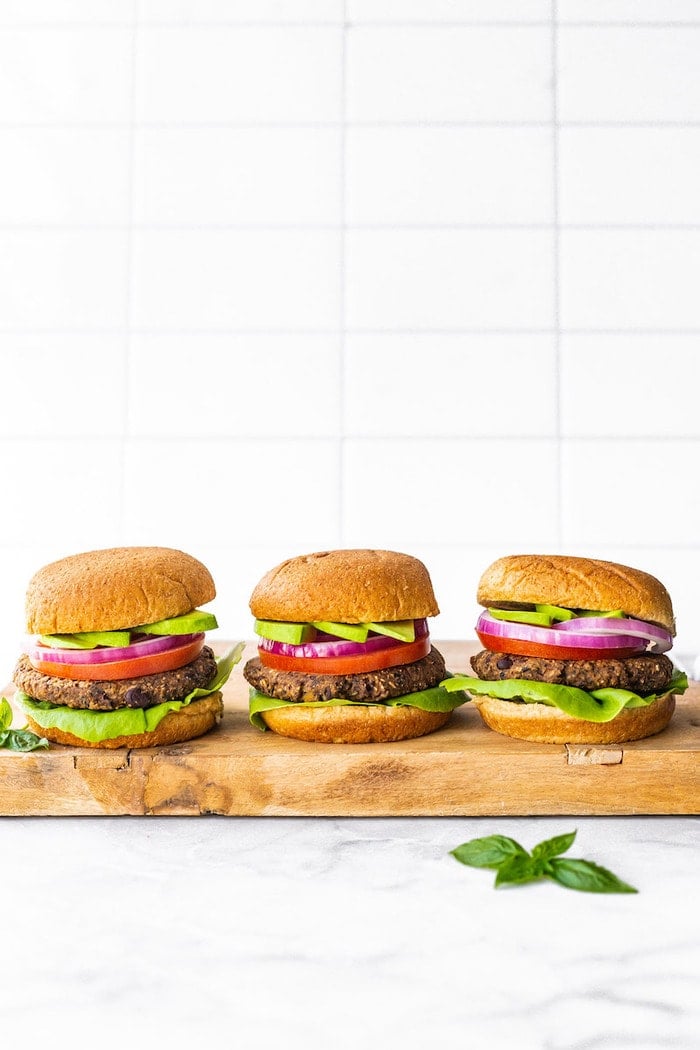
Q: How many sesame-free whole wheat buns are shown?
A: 3